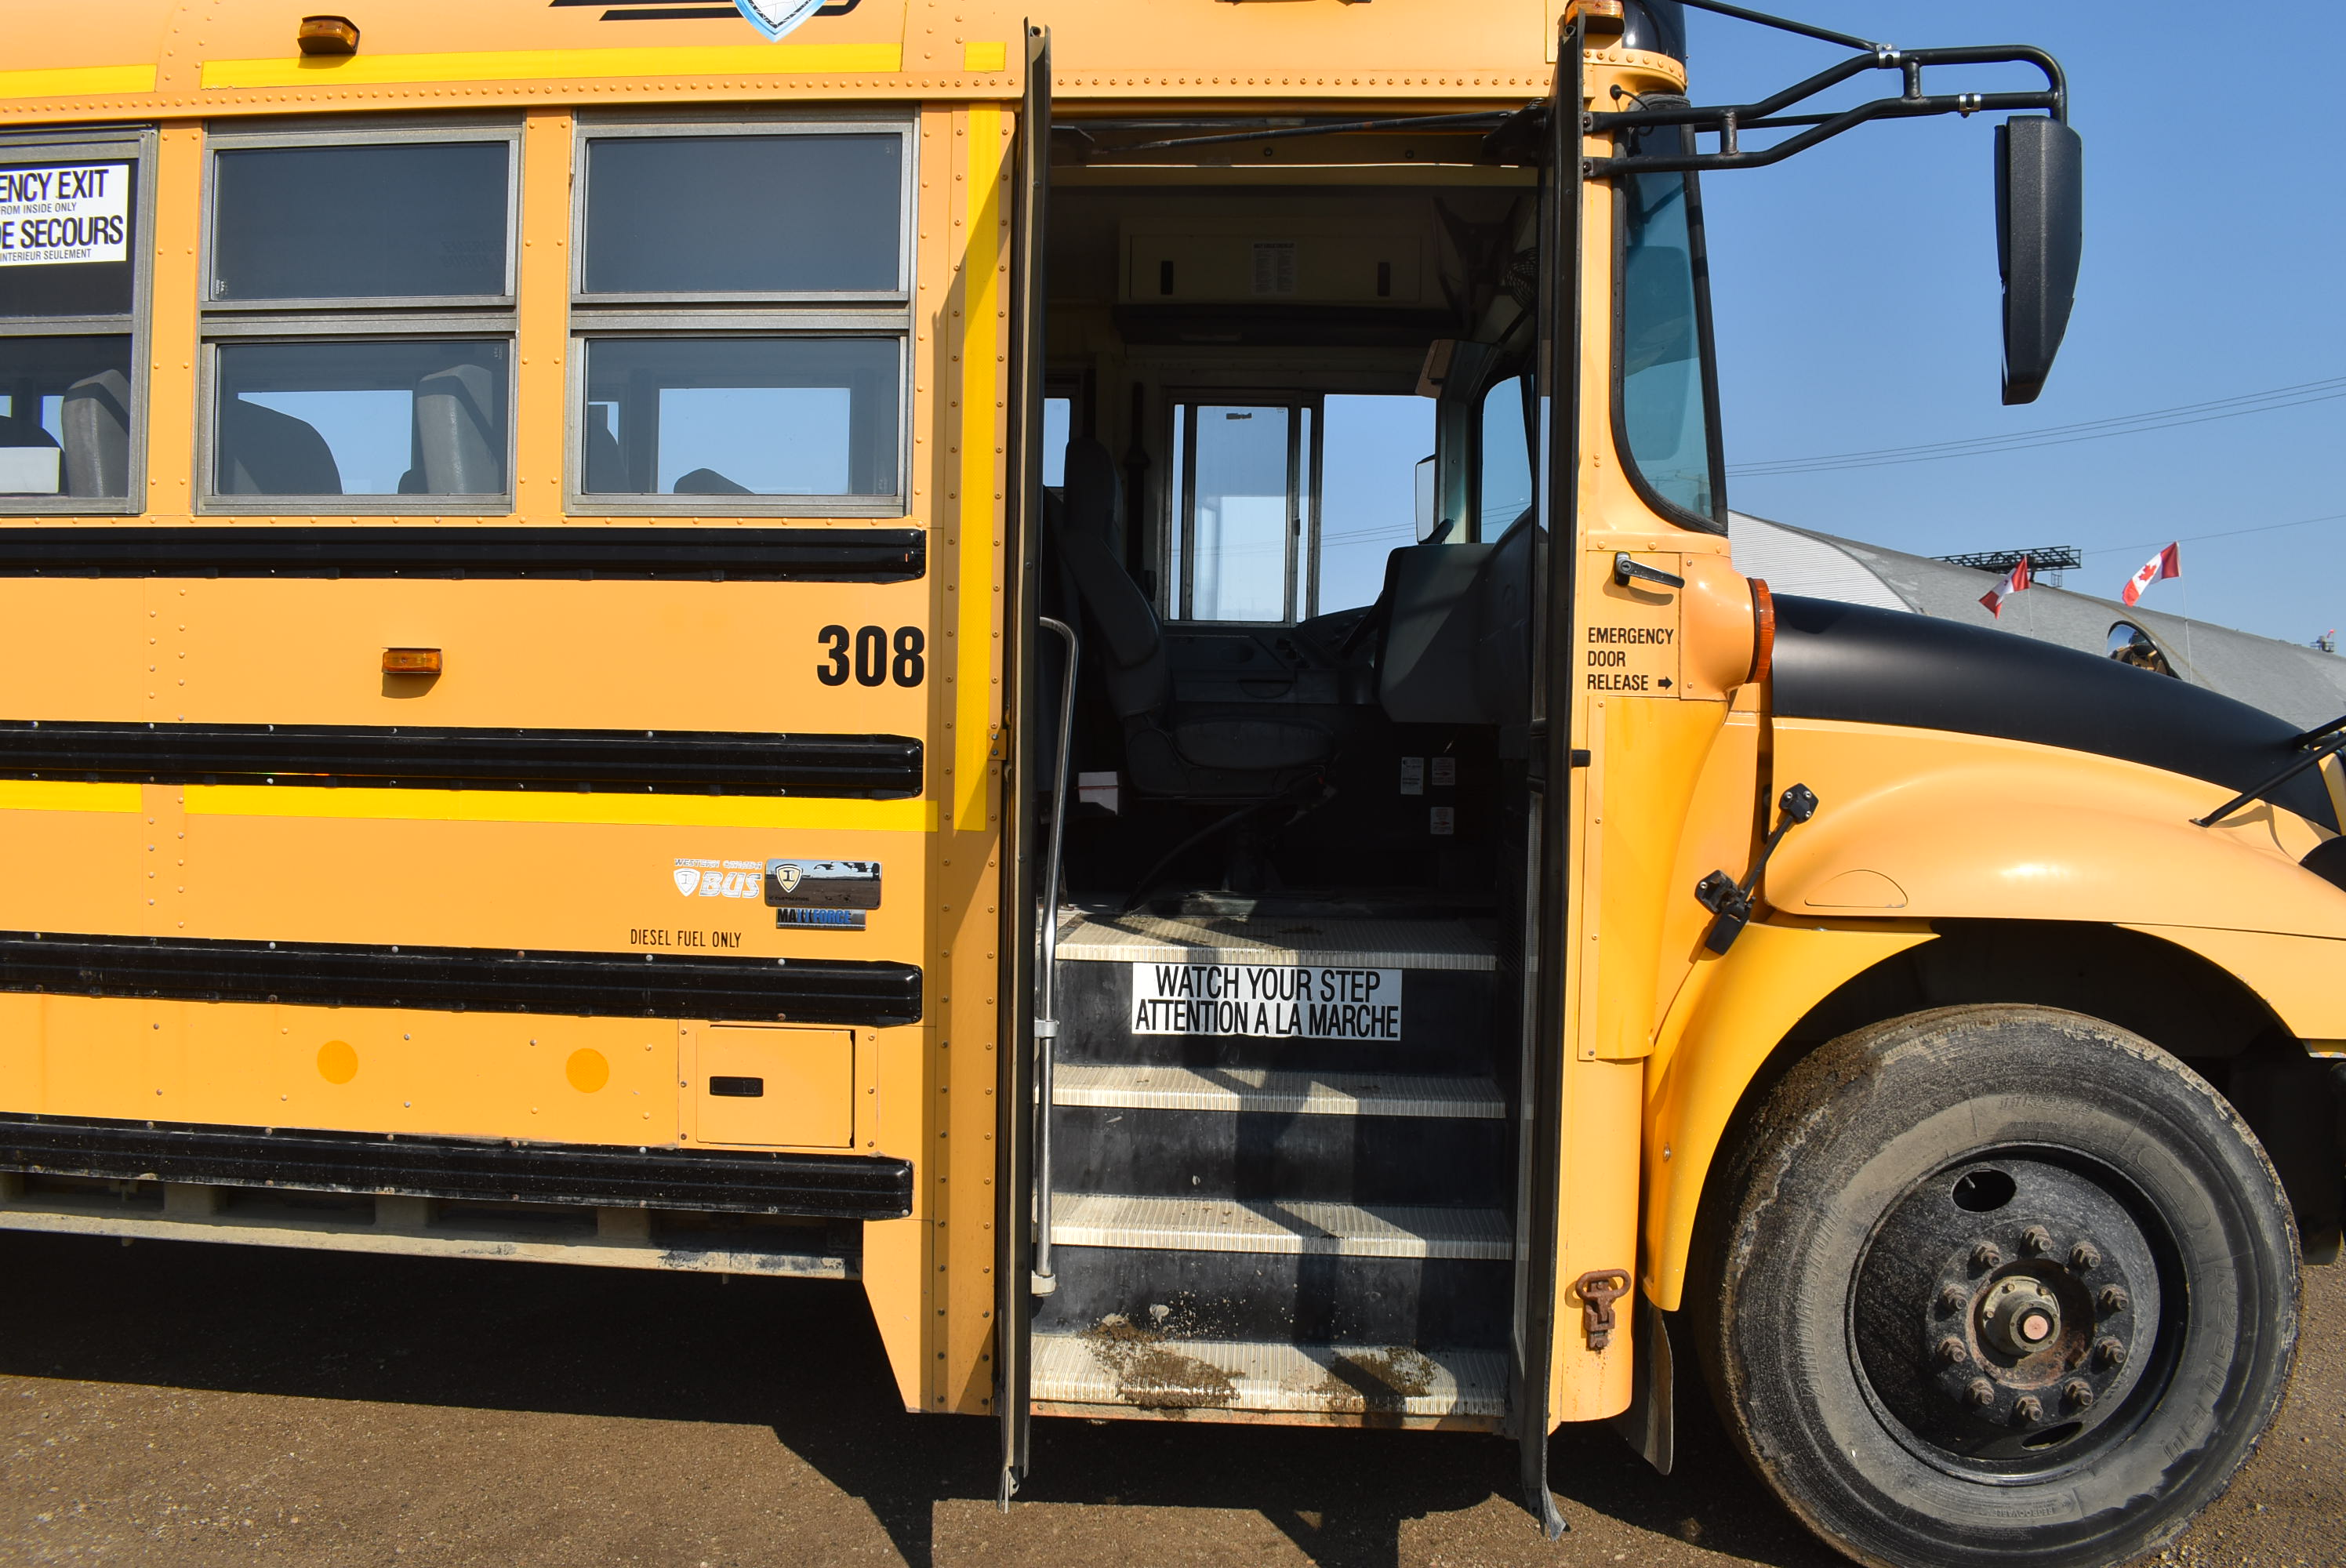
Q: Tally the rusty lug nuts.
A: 10